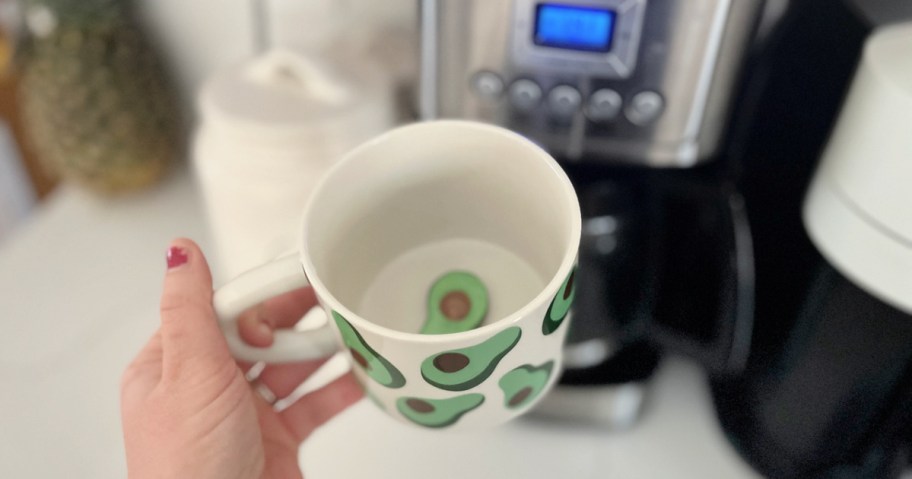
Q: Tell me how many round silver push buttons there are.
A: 5